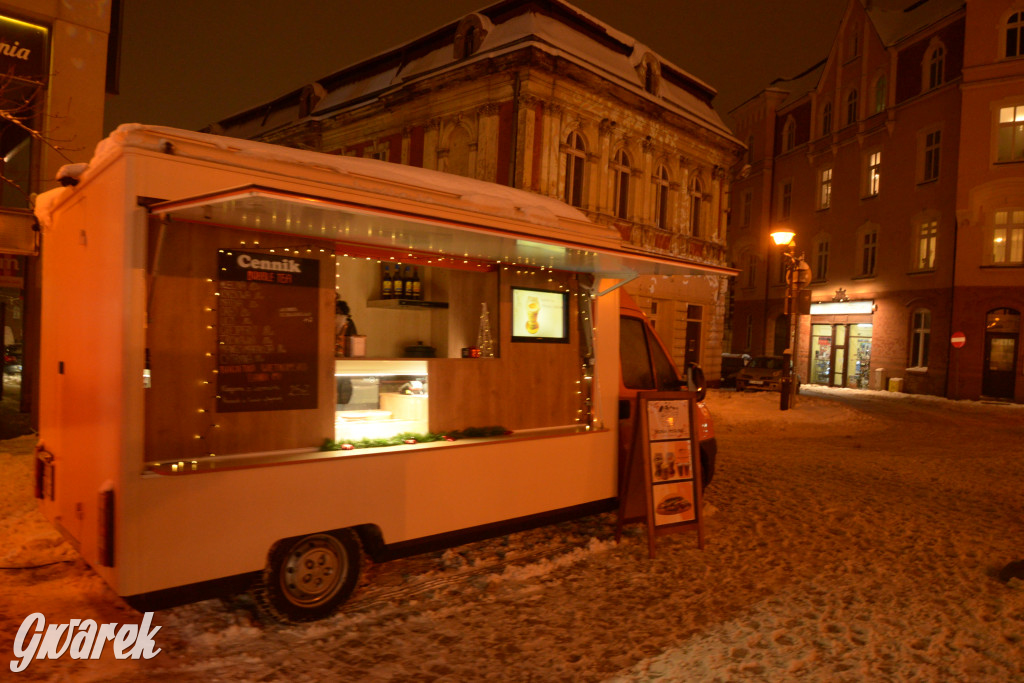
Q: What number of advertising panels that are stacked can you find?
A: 3